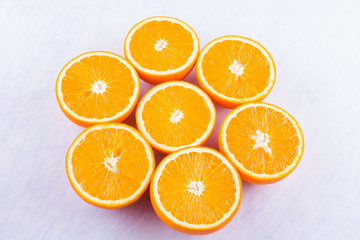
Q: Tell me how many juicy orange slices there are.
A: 7